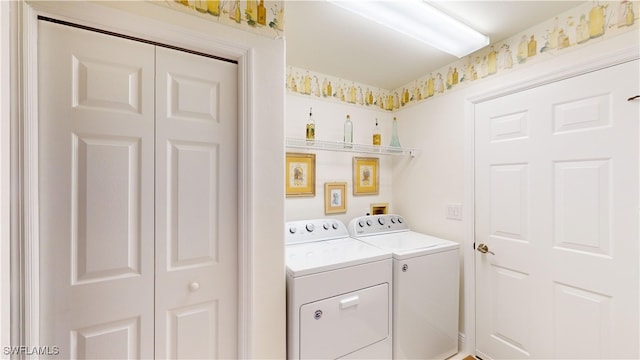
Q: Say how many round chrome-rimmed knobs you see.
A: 9